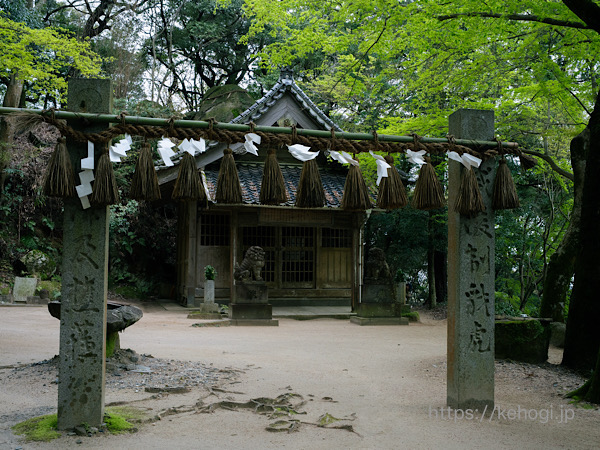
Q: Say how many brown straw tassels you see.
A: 12